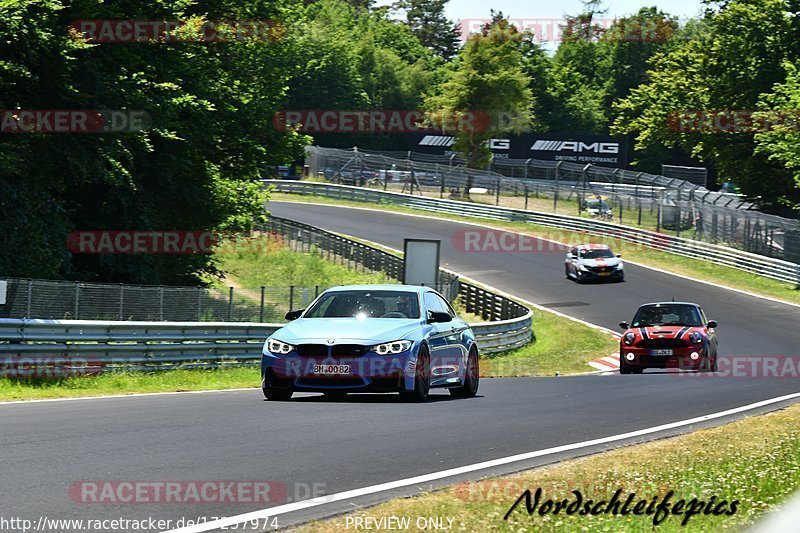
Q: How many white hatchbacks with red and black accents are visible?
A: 1